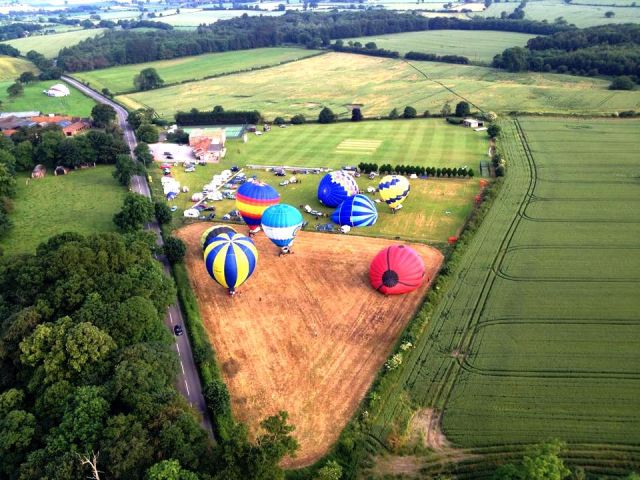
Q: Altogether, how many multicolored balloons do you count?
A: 7